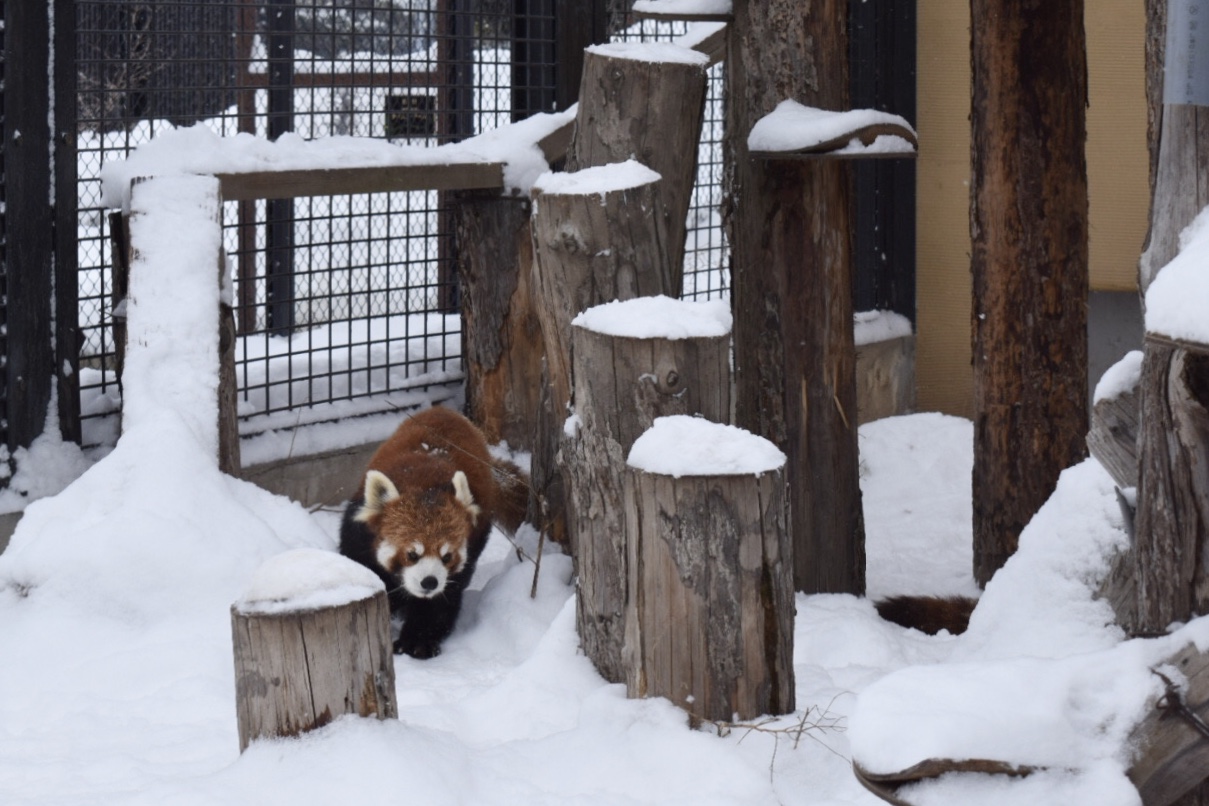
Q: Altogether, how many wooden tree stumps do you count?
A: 5